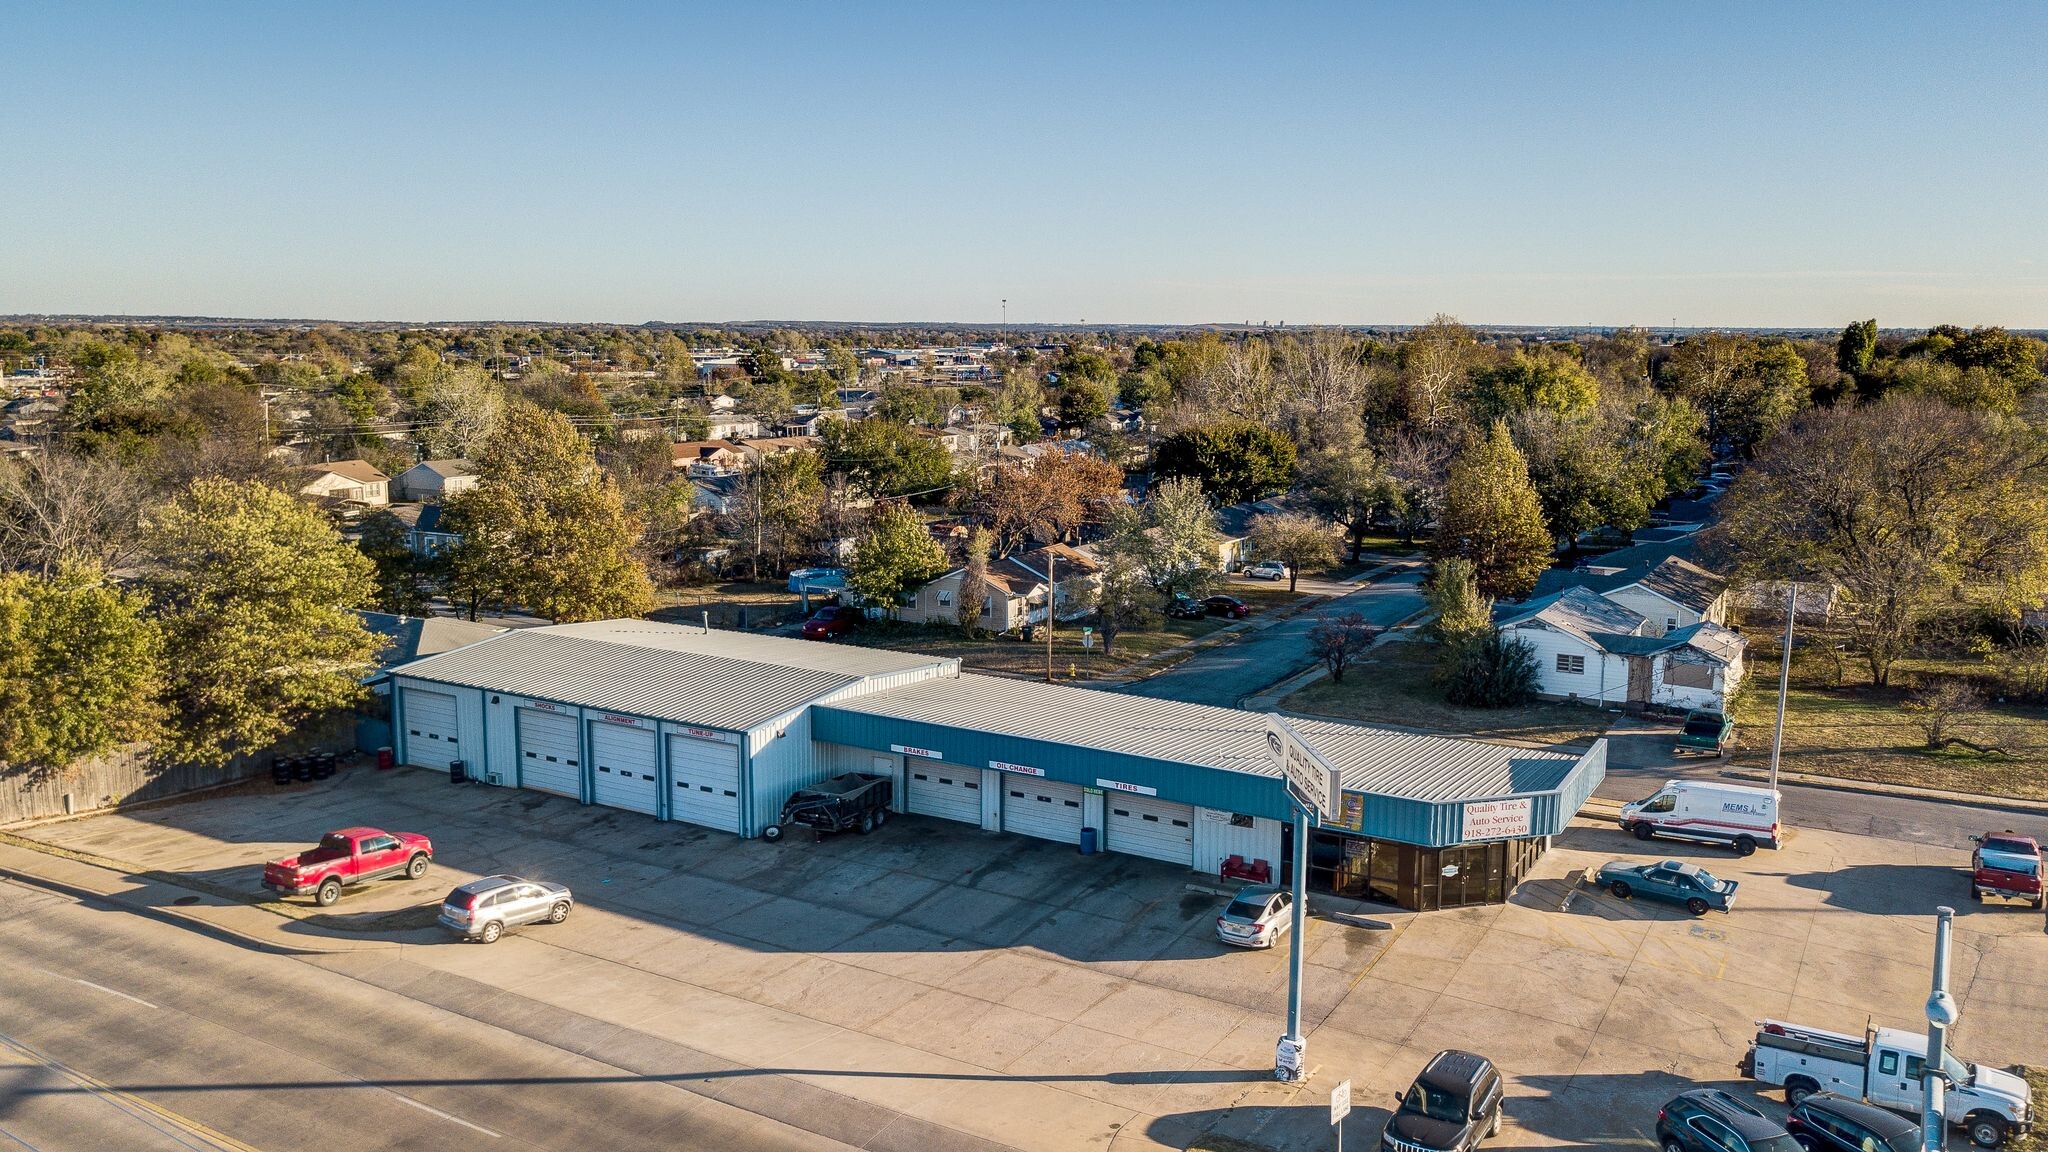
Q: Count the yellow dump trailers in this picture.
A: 0